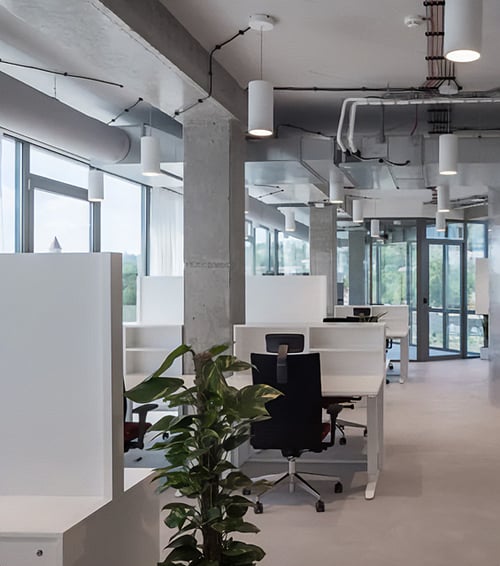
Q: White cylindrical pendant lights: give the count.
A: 11